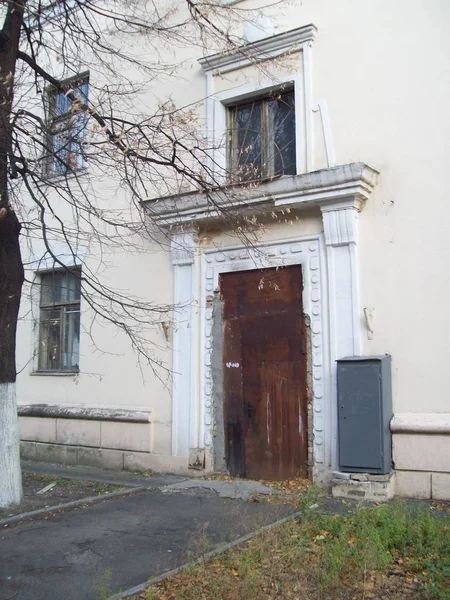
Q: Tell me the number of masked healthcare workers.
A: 0